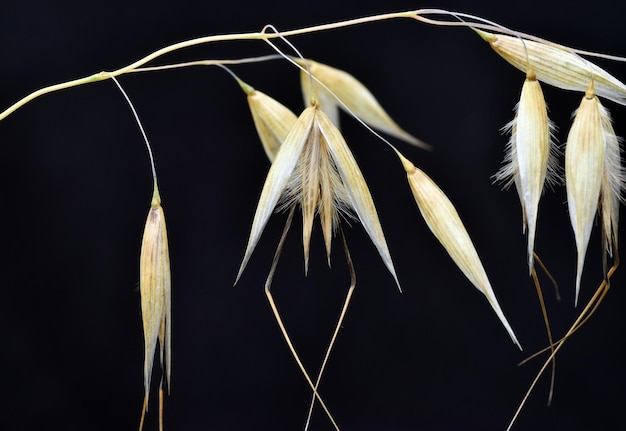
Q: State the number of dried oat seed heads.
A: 8